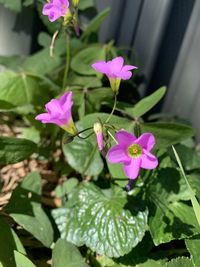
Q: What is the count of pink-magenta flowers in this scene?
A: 4